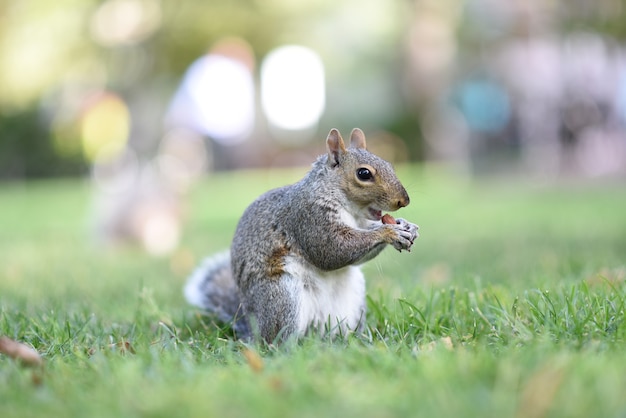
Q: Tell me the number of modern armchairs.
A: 0